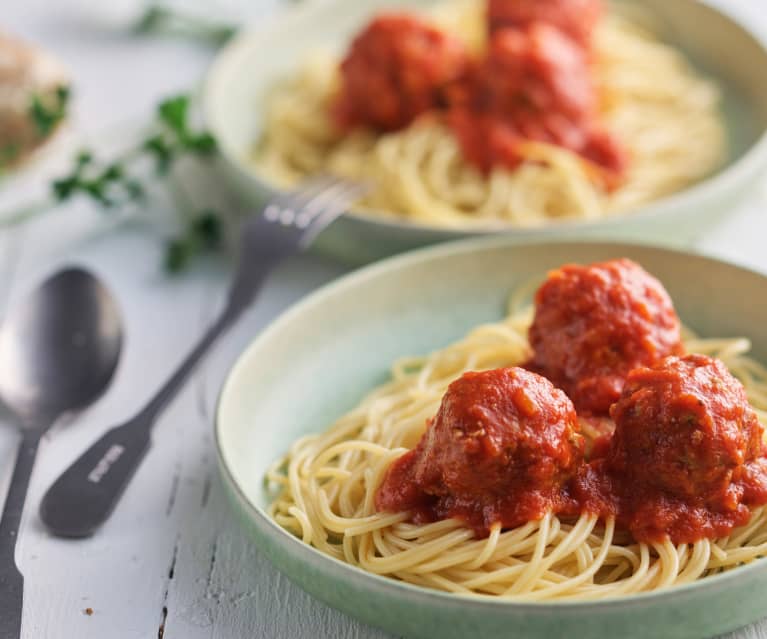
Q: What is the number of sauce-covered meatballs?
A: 6